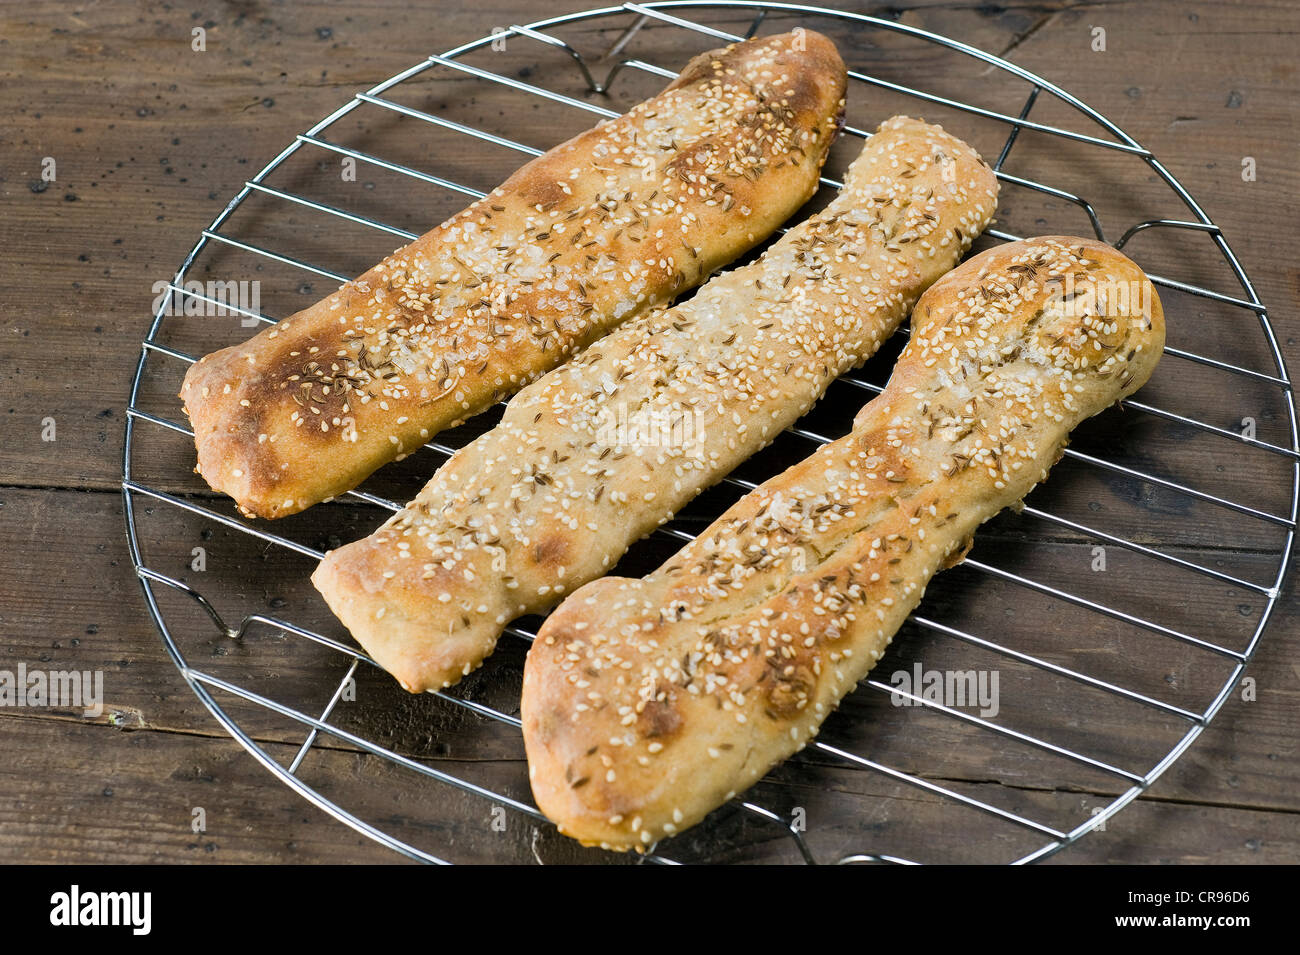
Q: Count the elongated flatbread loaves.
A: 3